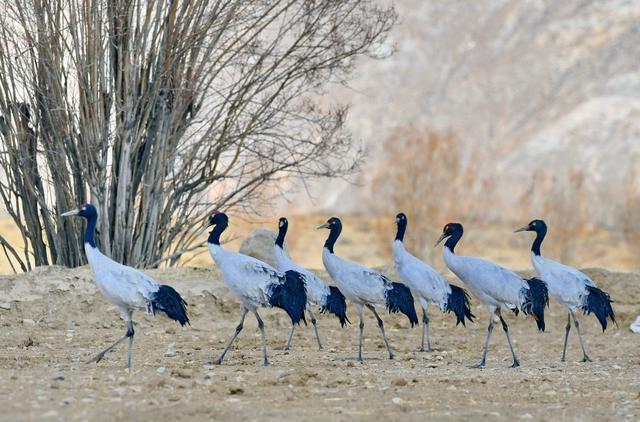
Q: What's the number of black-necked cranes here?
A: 7